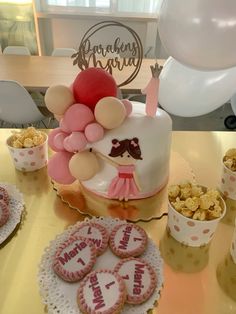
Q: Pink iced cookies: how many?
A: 7